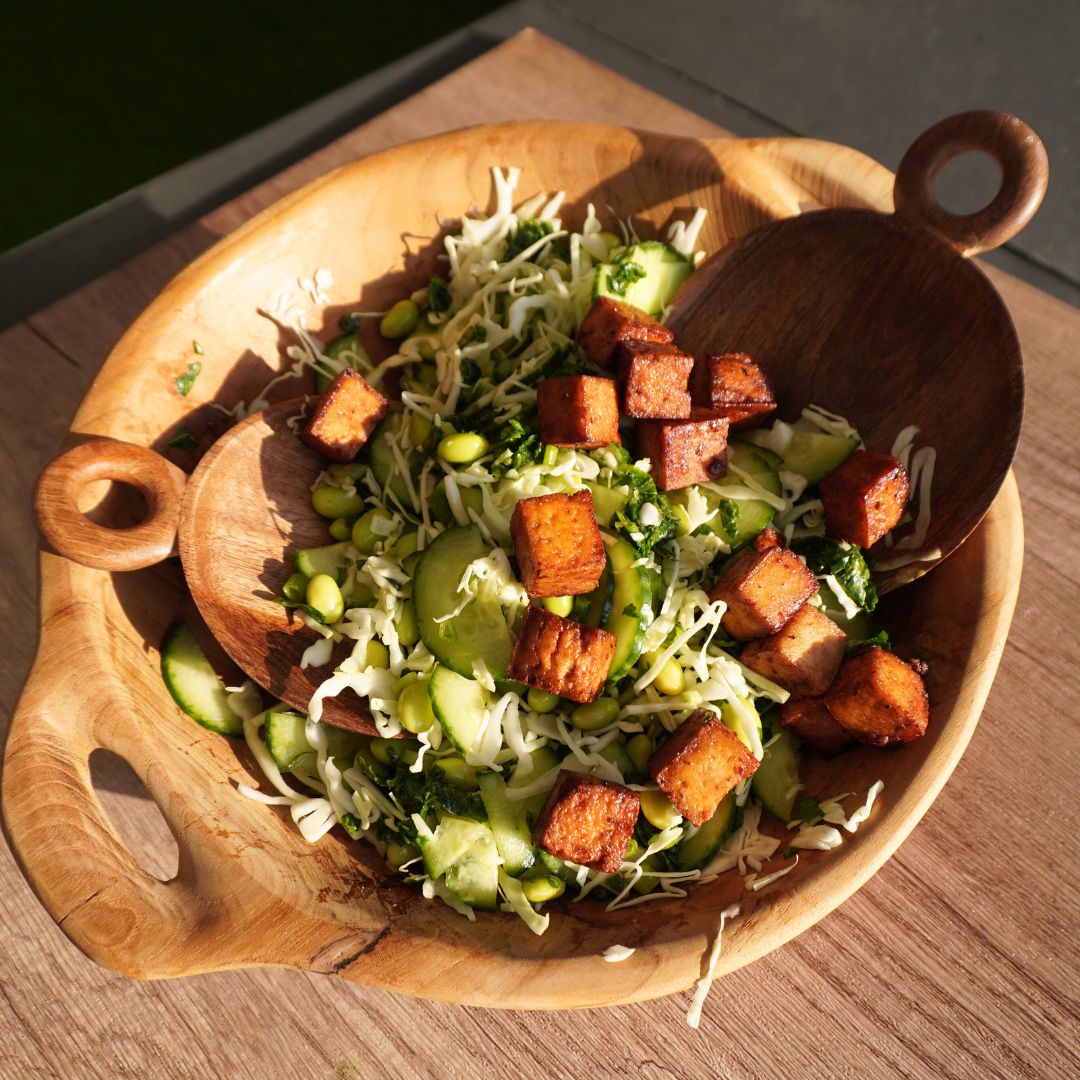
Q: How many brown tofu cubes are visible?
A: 15